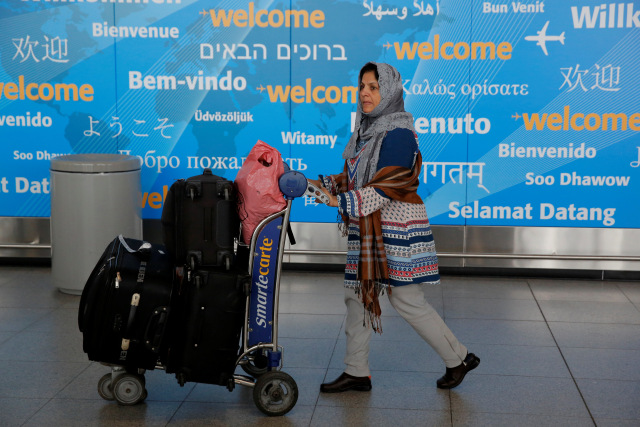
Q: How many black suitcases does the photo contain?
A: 3